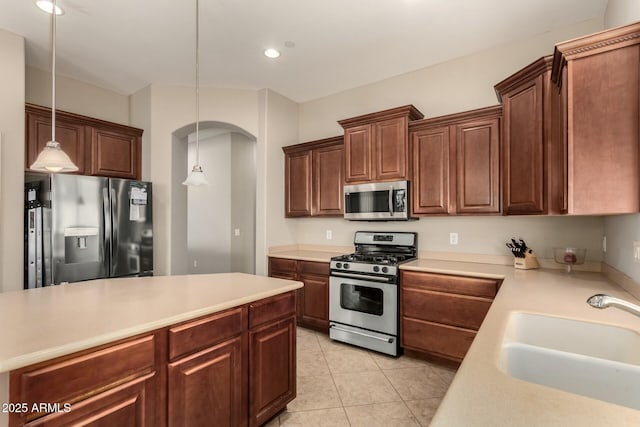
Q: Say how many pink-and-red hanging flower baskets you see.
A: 0